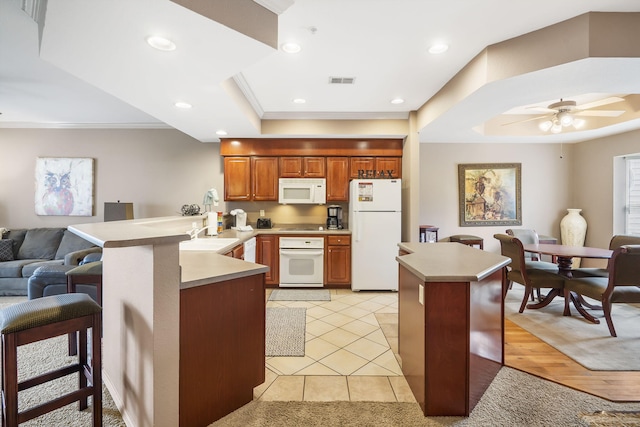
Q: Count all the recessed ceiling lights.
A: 7